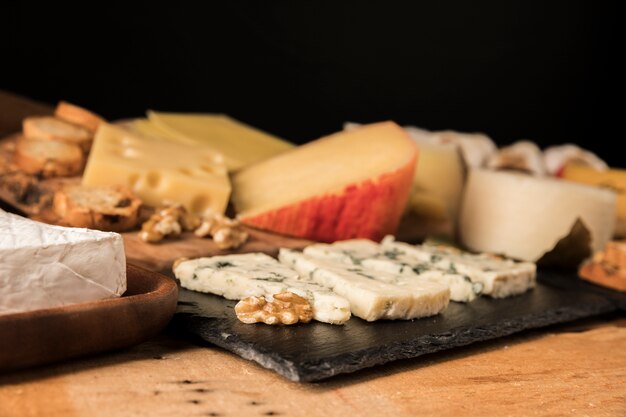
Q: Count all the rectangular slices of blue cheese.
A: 4